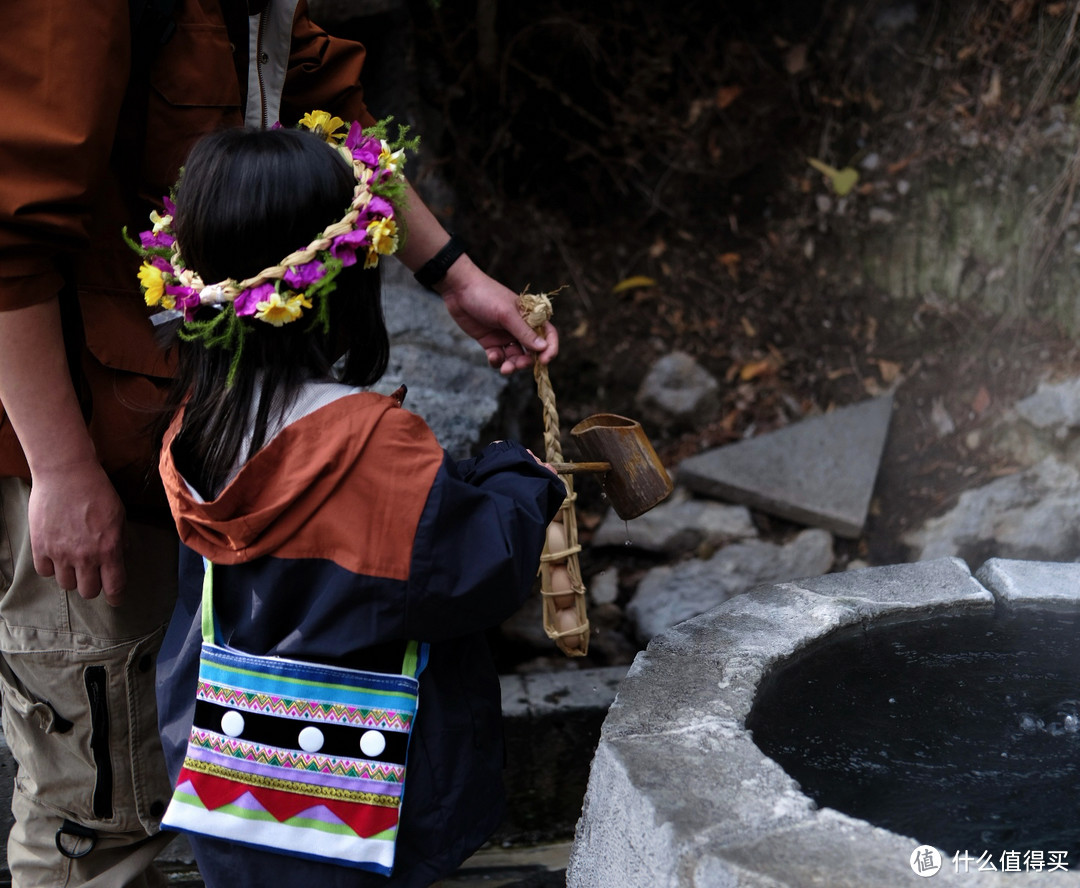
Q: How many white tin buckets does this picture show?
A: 0